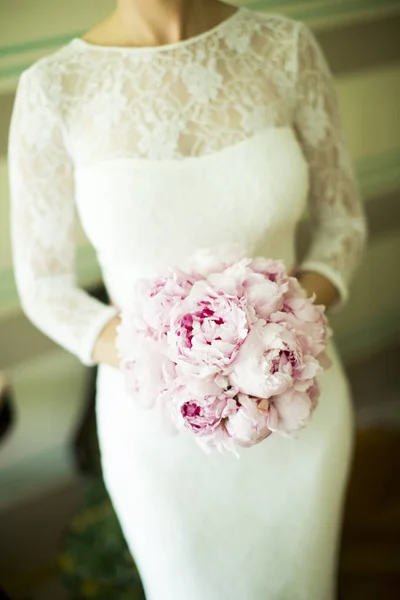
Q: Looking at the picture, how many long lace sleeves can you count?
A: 2